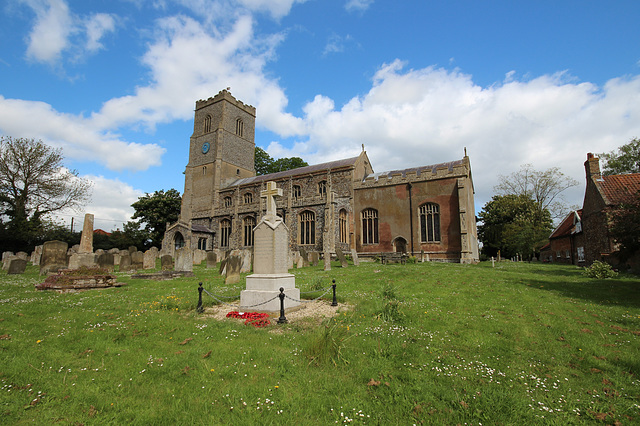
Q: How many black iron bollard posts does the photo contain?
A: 3